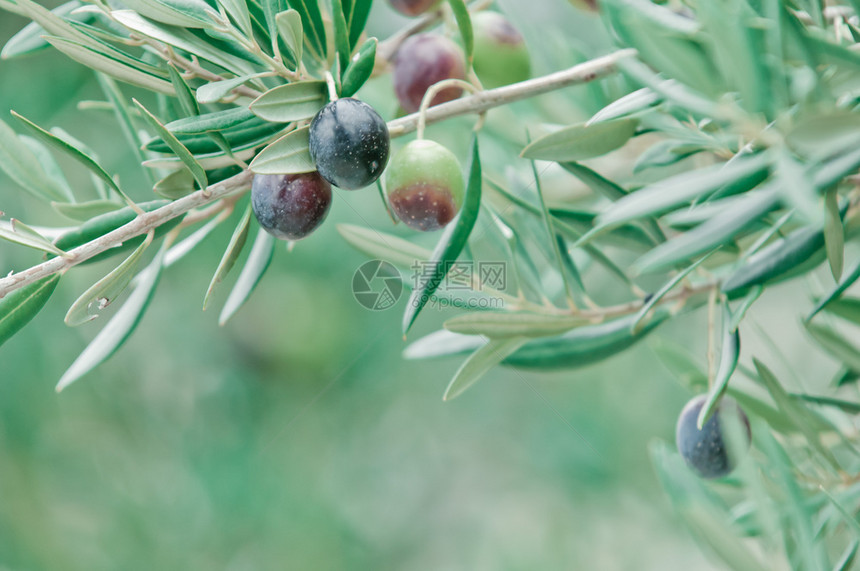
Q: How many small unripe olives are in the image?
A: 2